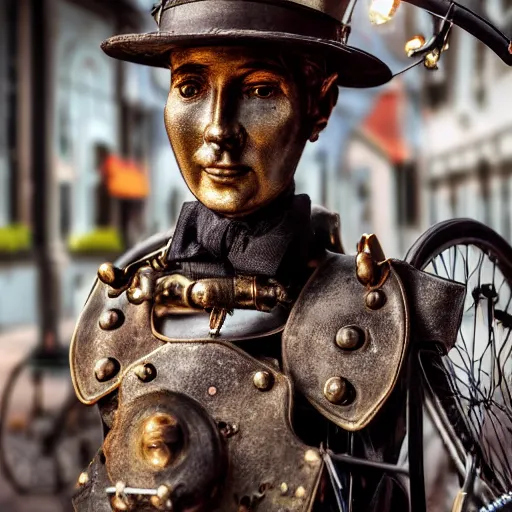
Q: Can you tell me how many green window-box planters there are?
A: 2